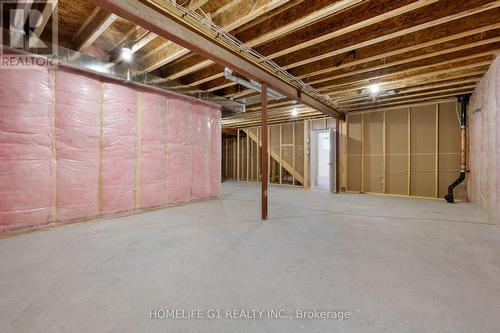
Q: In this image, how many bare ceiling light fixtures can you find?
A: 3